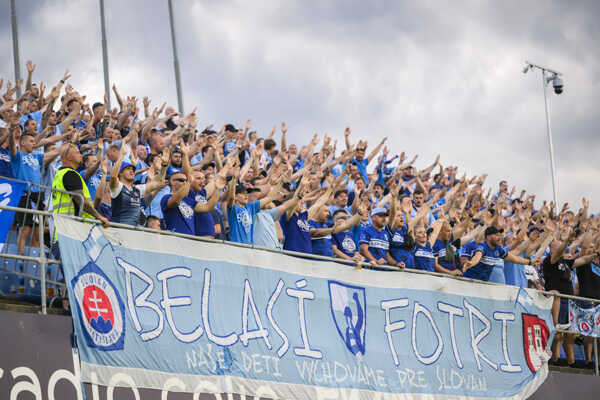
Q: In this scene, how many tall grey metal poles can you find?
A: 4